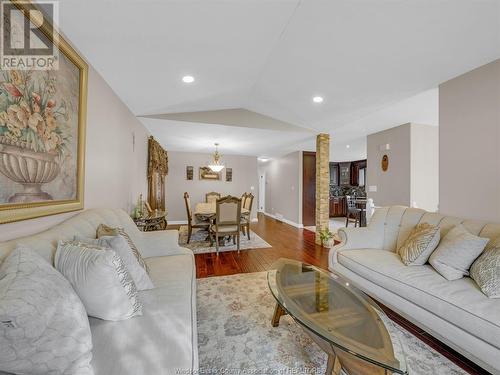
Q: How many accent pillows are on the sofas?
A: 7